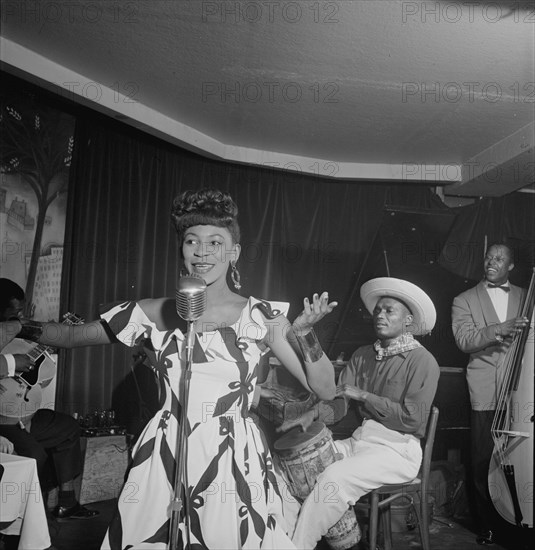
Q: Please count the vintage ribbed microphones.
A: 1